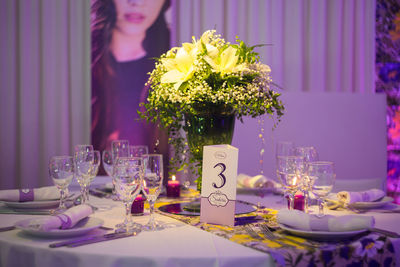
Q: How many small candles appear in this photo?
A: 3